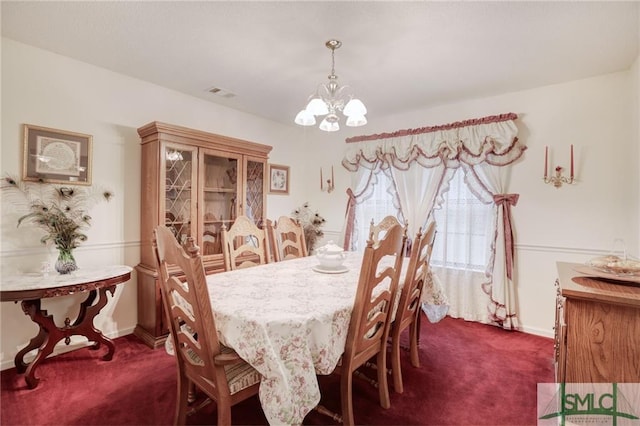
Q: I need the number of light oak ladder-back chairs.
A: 6